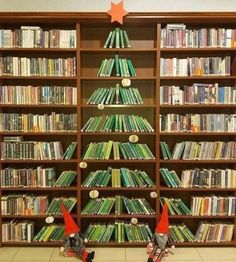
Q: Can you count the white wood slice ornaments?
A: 8